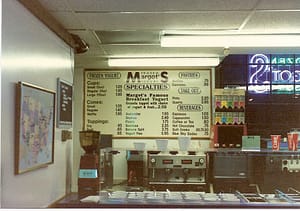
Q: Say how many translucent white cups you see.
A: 3